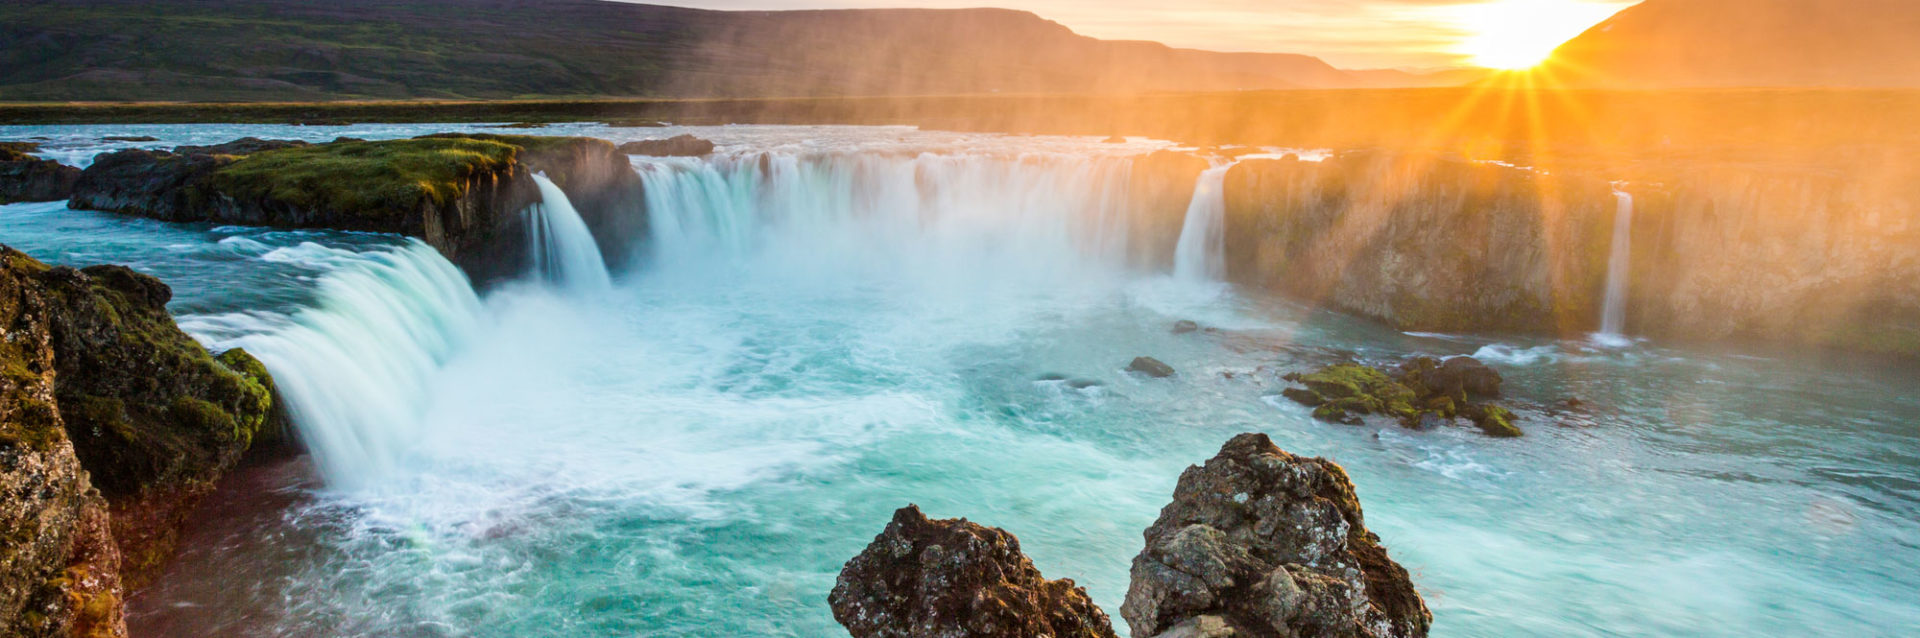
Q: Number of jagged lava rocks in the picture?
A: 2